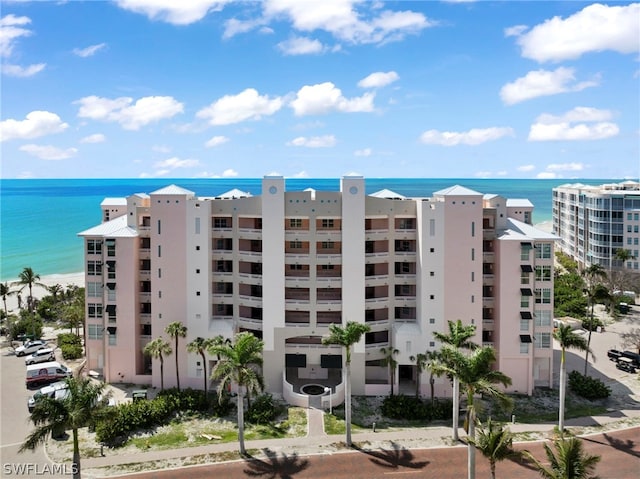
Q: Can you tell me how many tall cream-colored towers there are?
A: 2